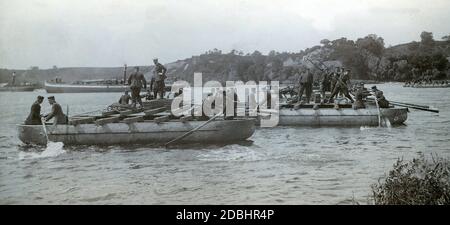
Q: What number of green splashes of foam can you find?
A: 0